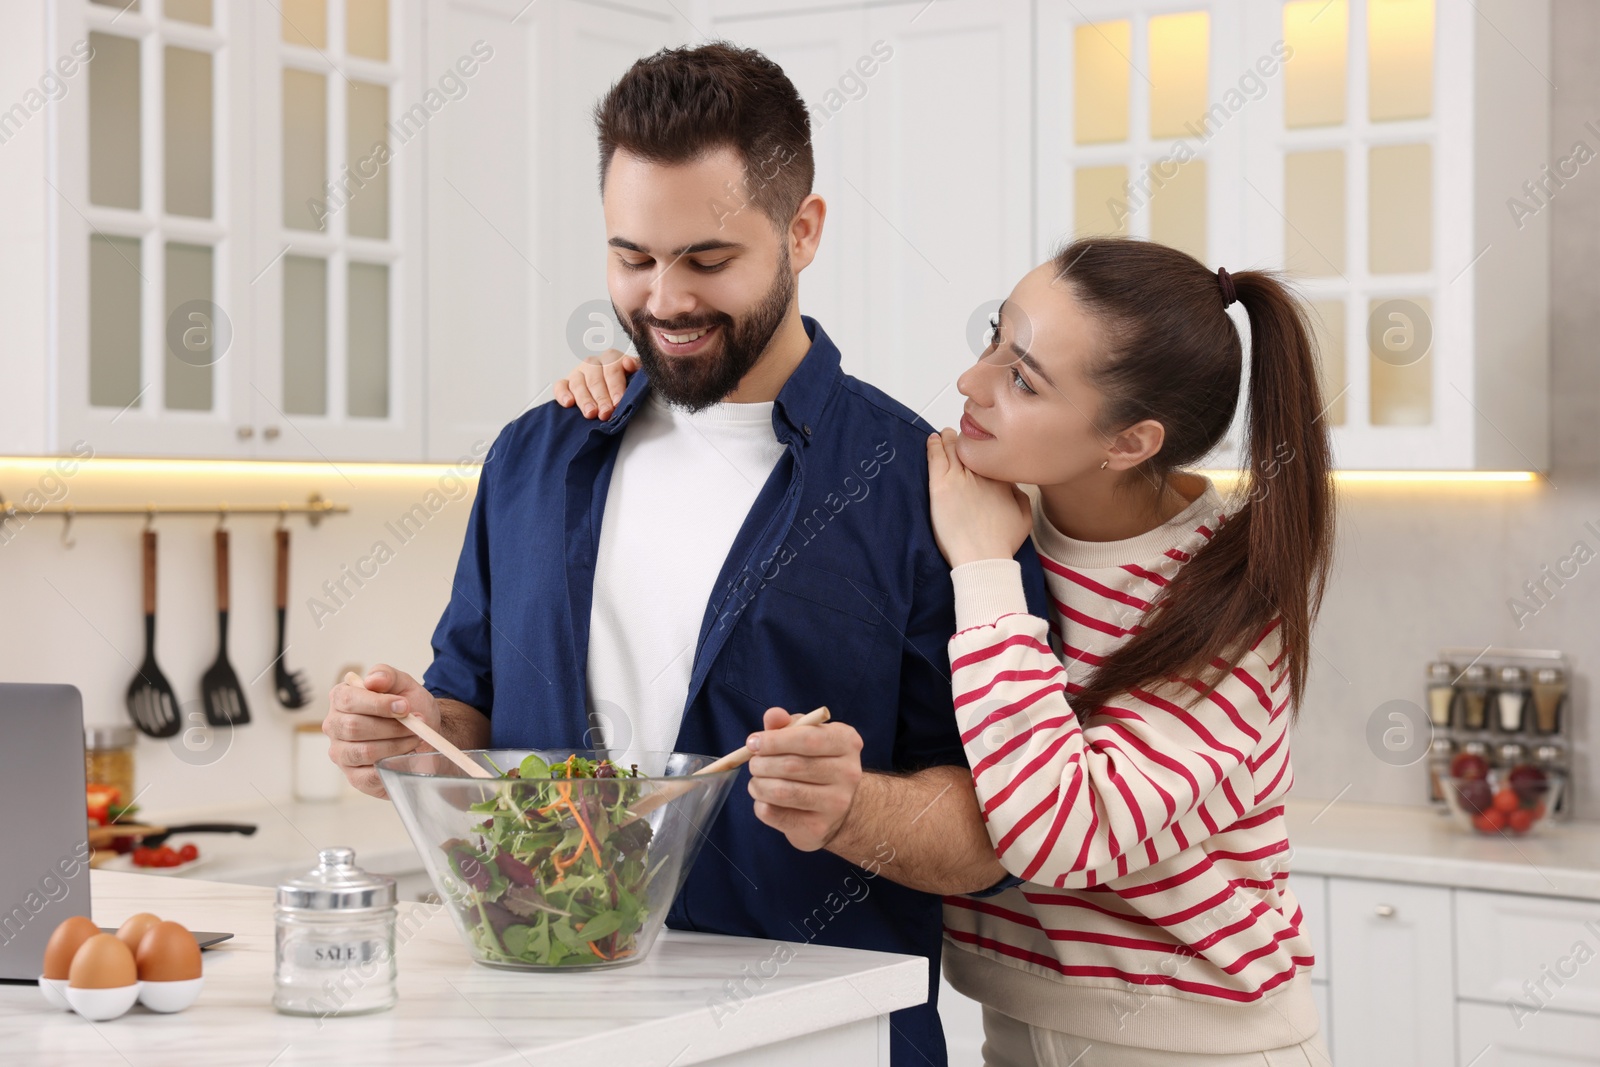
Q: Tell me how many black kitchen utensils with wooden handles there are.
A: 3